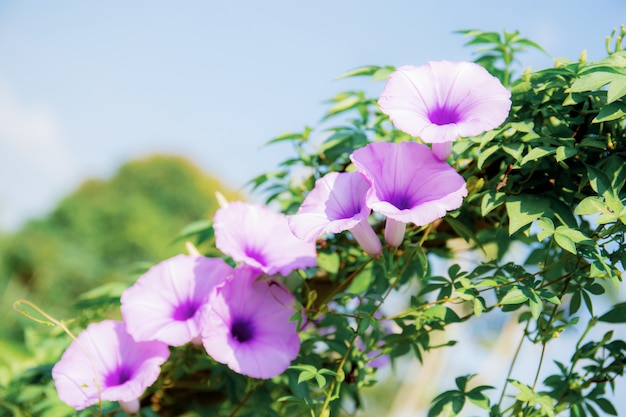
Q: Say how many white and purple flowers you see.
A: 7